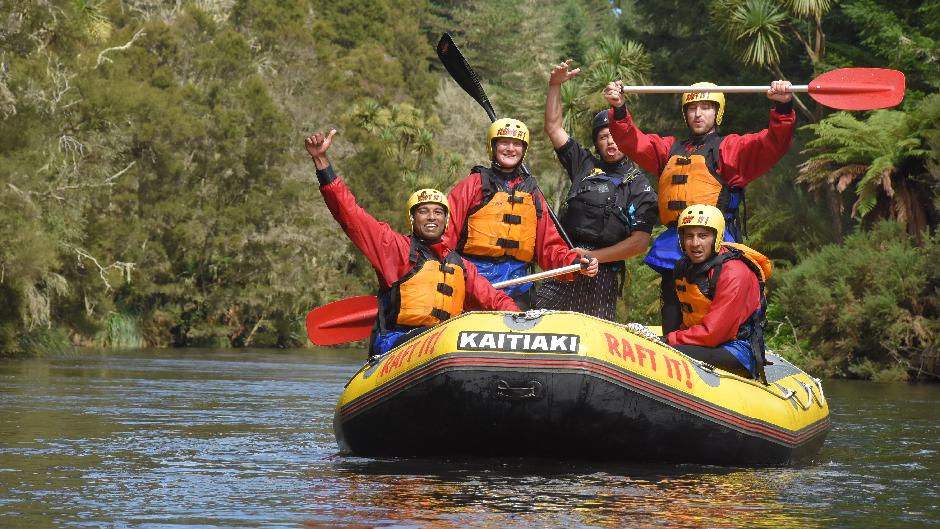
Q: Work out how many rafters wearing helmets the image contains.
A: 5